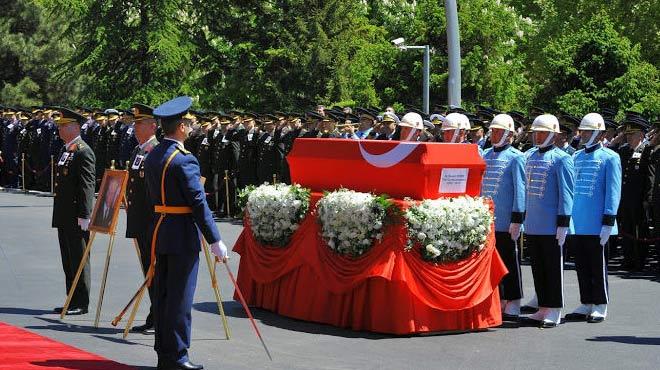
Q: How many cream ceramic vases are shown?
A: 0